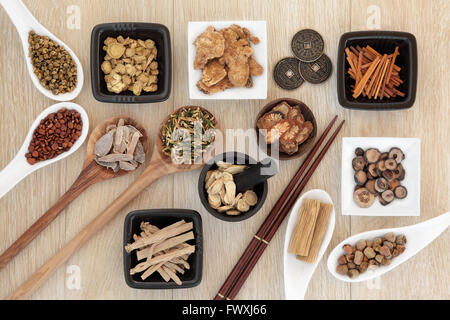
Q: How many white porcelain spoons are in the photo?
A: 4